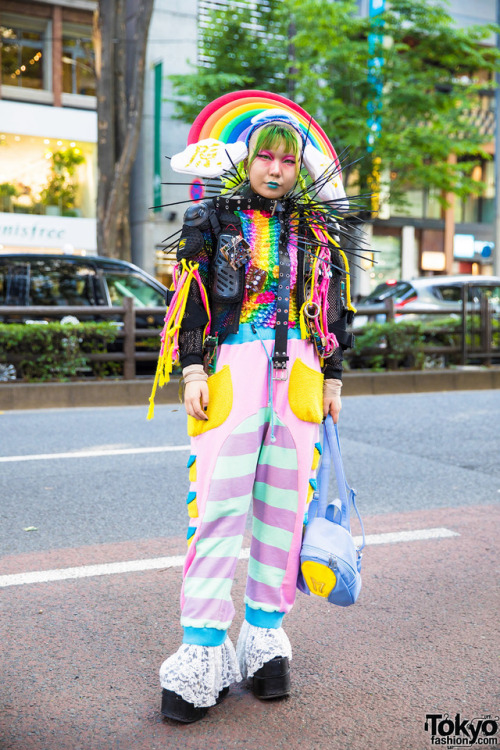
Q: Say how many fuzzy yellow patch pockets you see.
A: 2